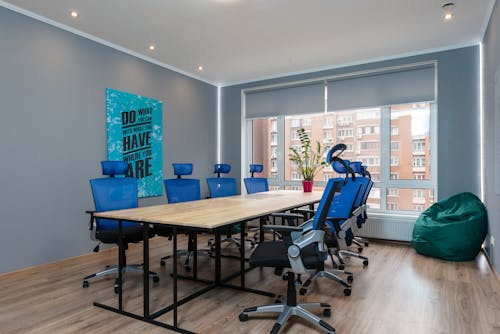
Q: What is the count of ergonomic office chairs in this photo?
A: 8